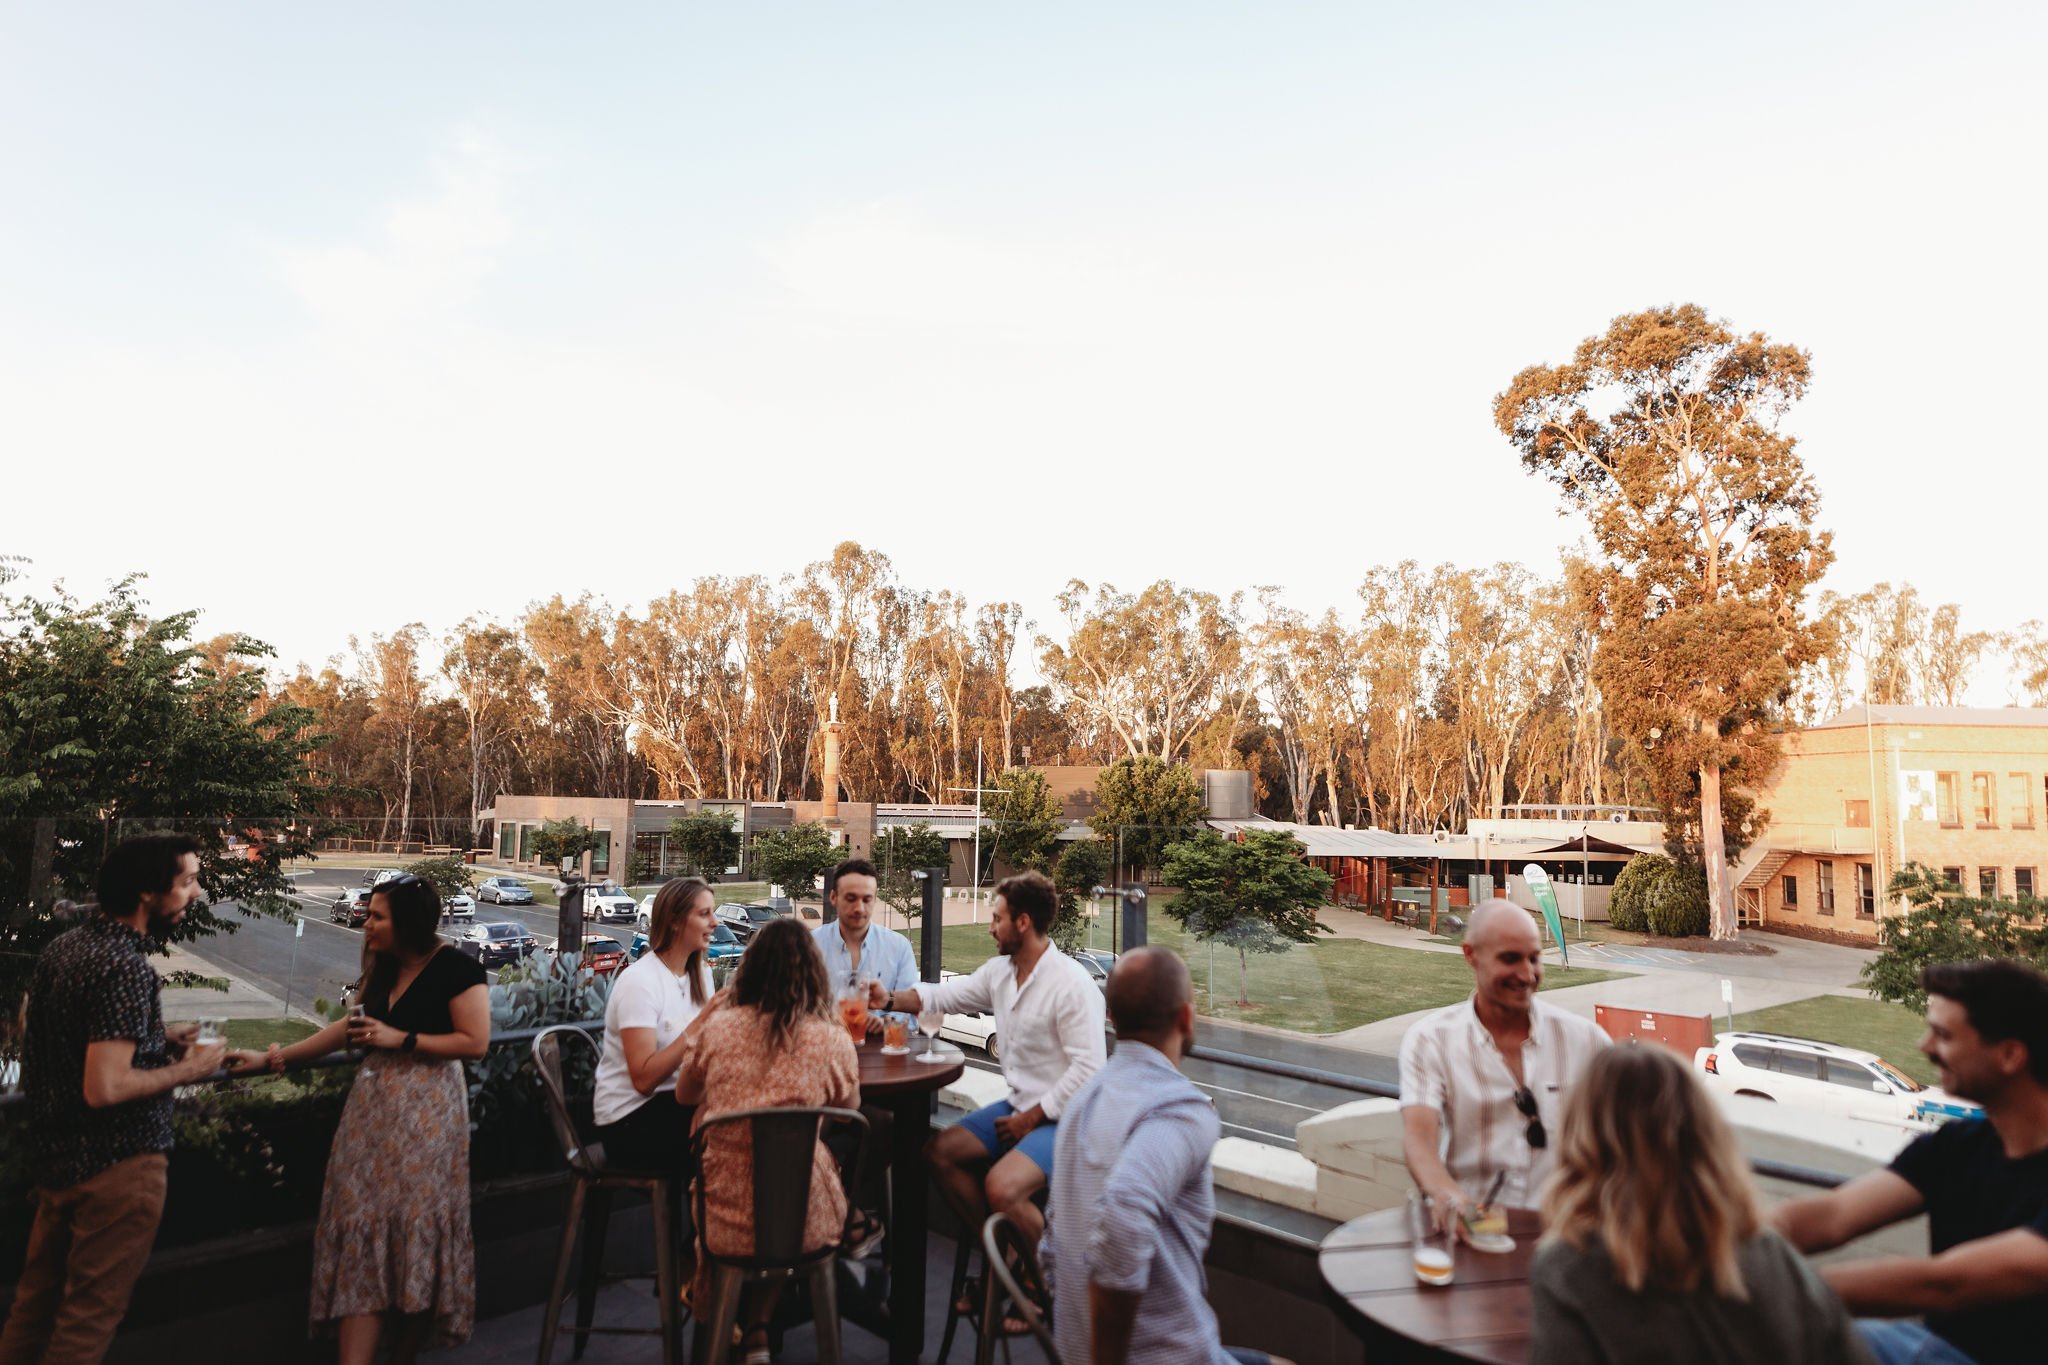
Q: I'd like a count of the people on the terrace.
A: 10